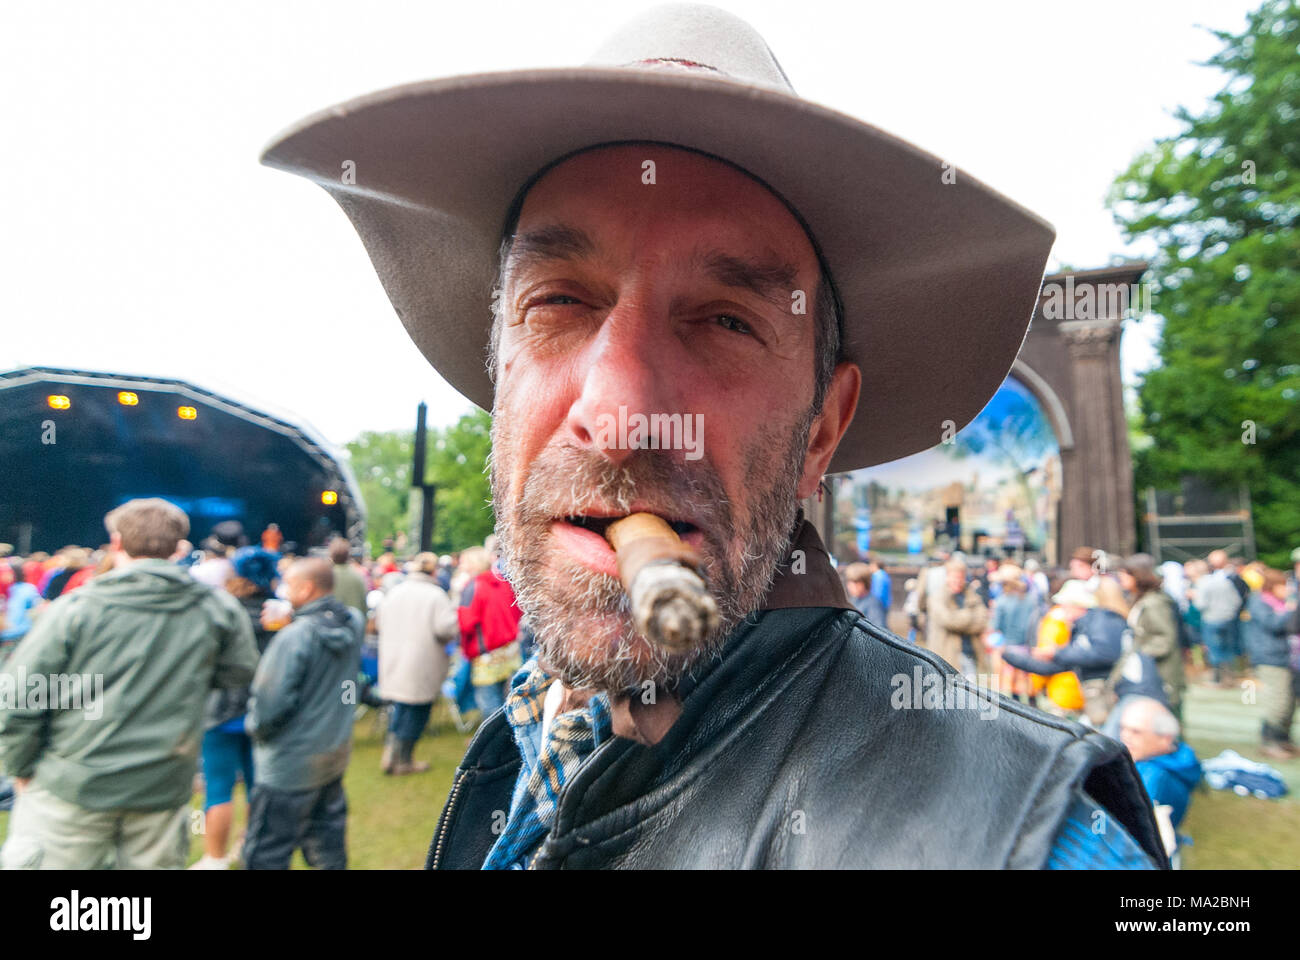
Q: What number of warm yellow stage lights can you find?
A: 4